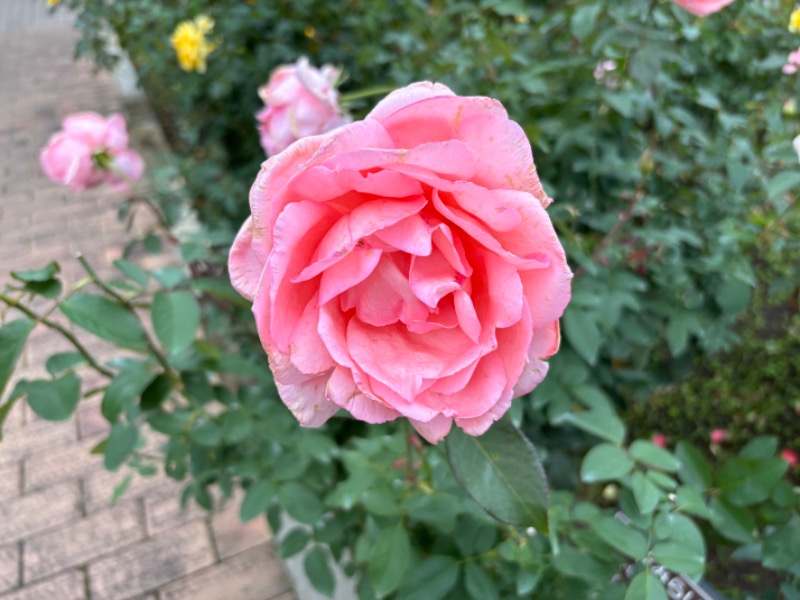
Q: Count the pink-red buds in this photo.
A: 3